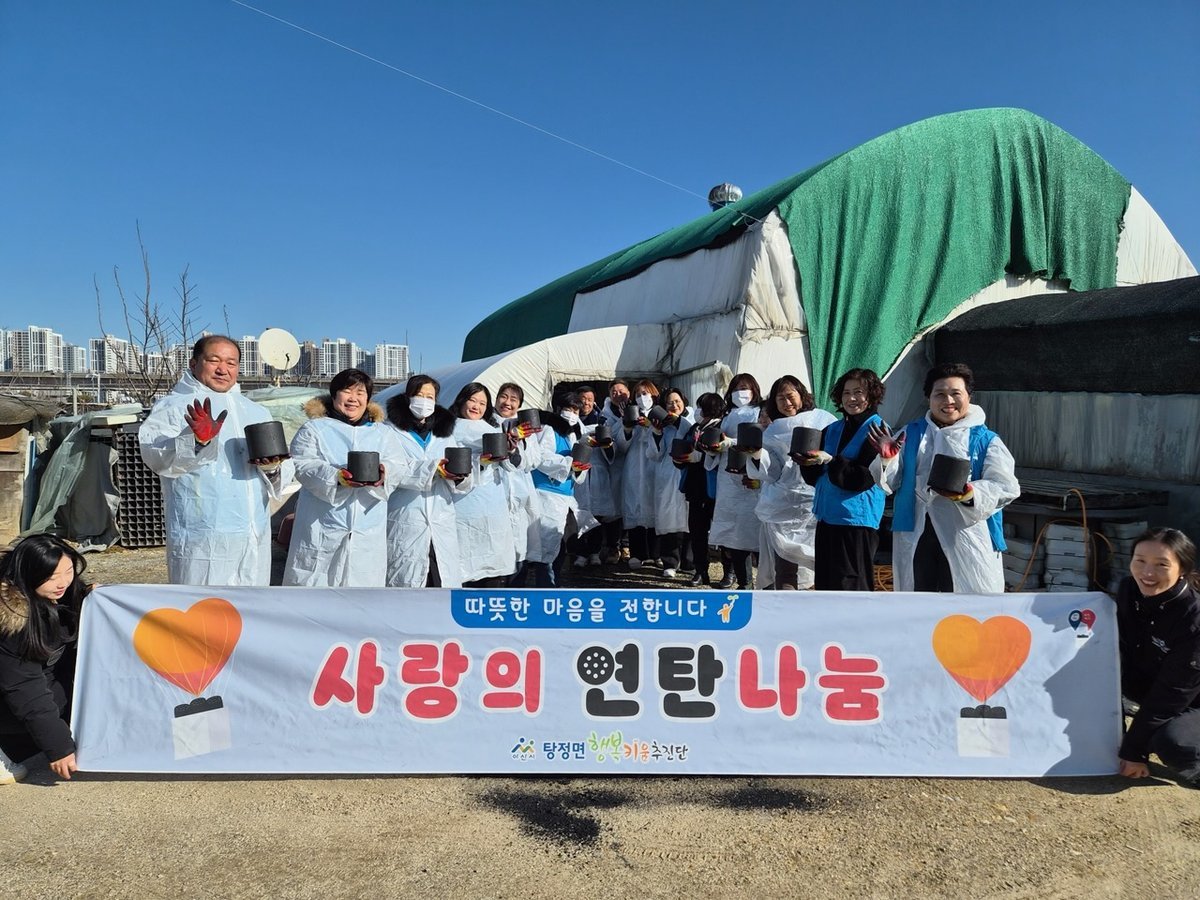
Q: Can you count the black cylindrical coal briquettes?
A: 15